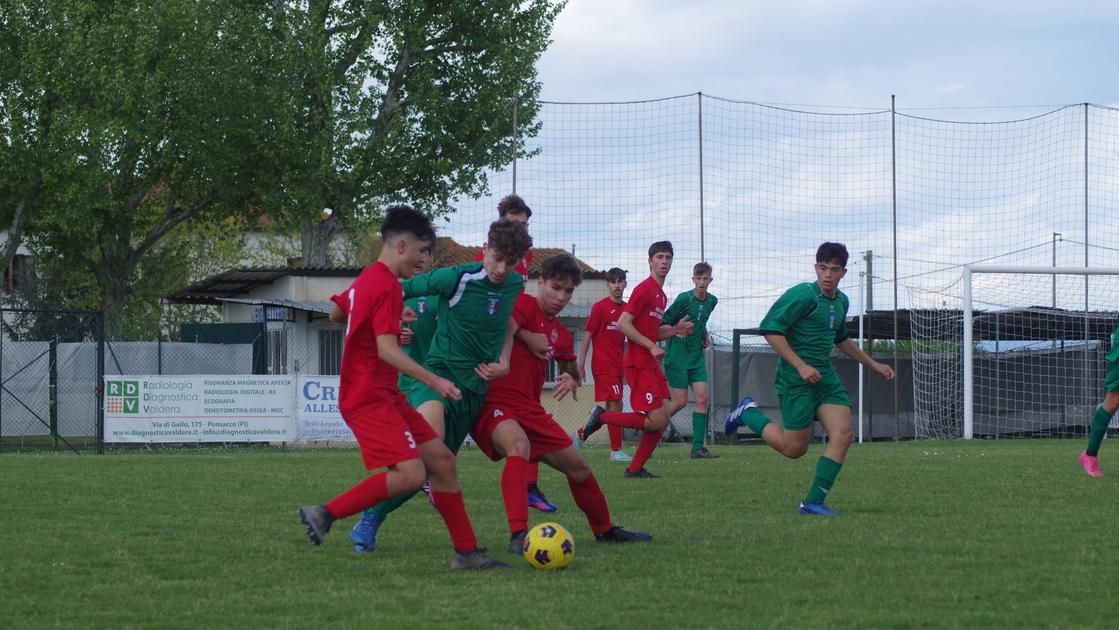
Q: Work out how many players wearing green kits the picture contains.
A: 5